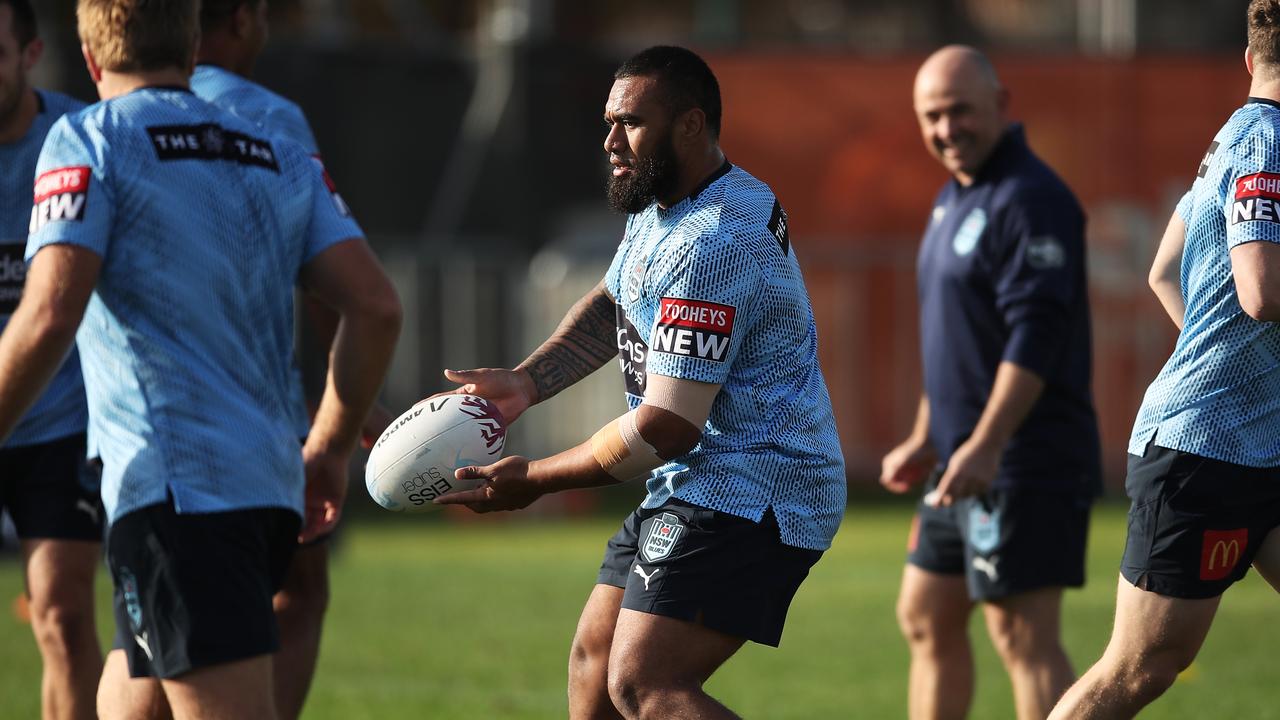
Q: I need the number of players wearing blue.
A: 5